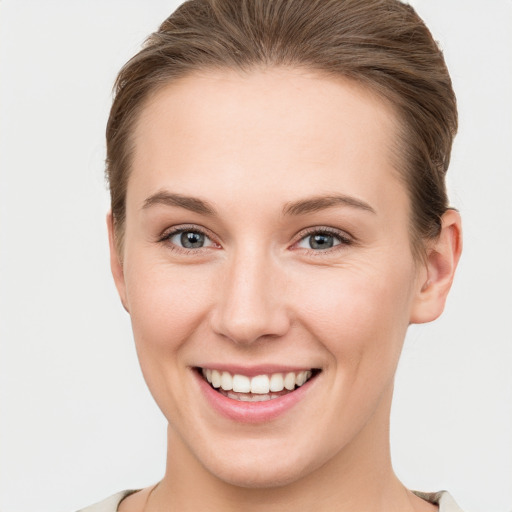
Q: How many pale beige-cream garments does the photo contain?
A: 1